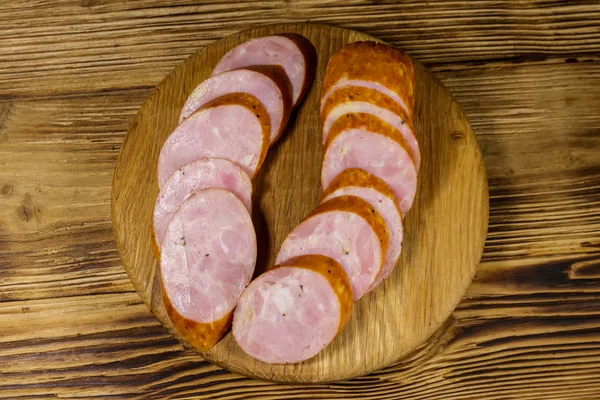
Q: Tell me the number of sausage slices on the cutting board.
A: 11